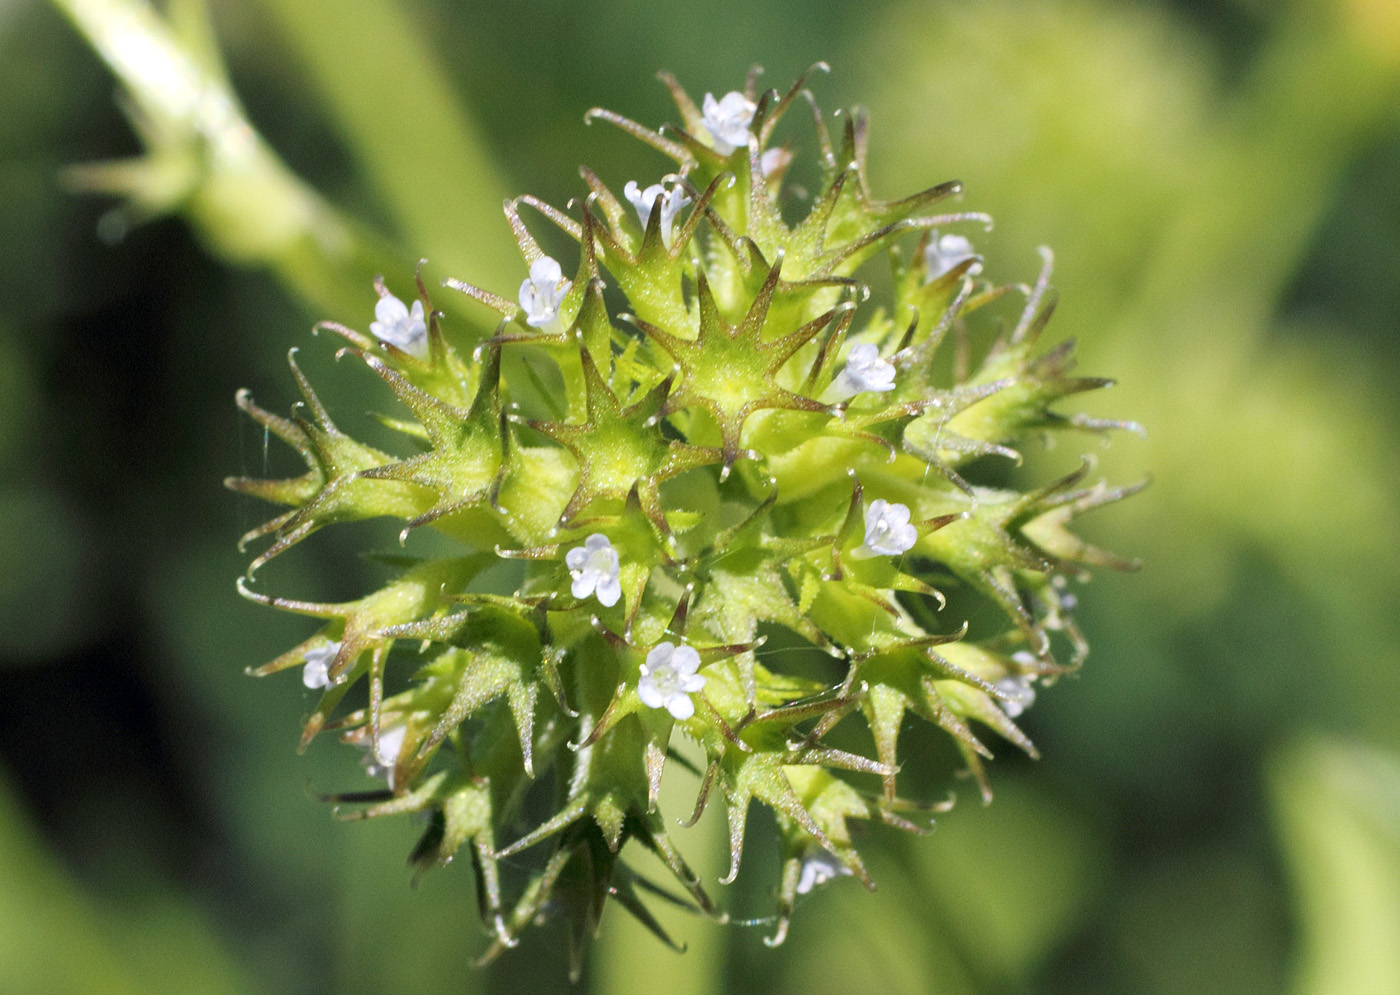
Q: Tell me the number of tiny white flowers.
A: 13